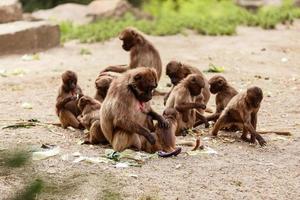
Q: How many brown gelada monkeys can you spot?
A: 10